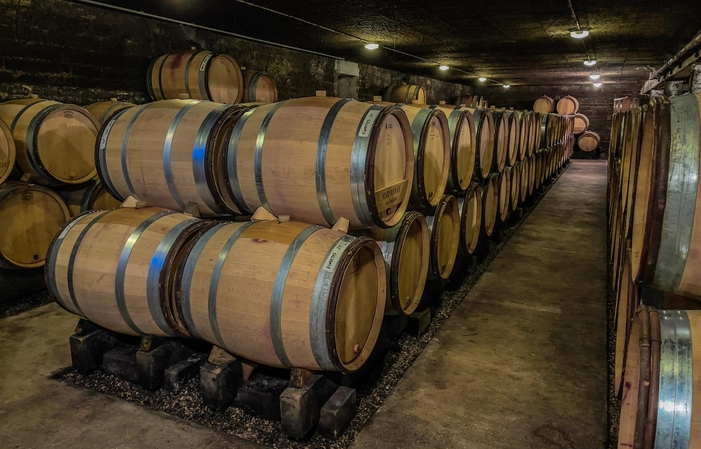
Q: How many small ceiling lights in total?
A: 8